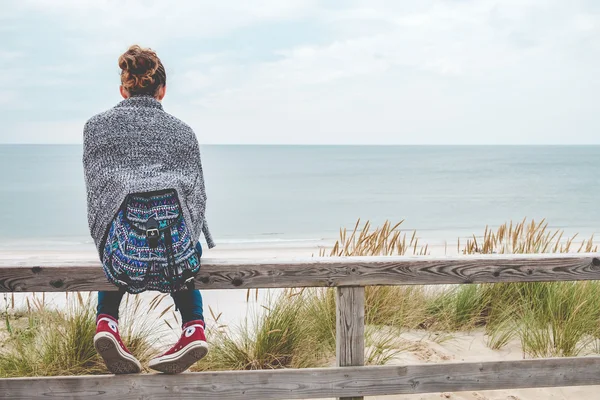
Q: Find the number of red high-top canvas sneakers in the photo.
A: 2